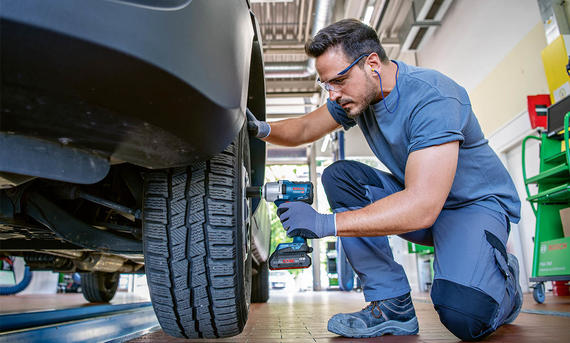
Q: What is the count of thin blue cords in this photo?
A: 1